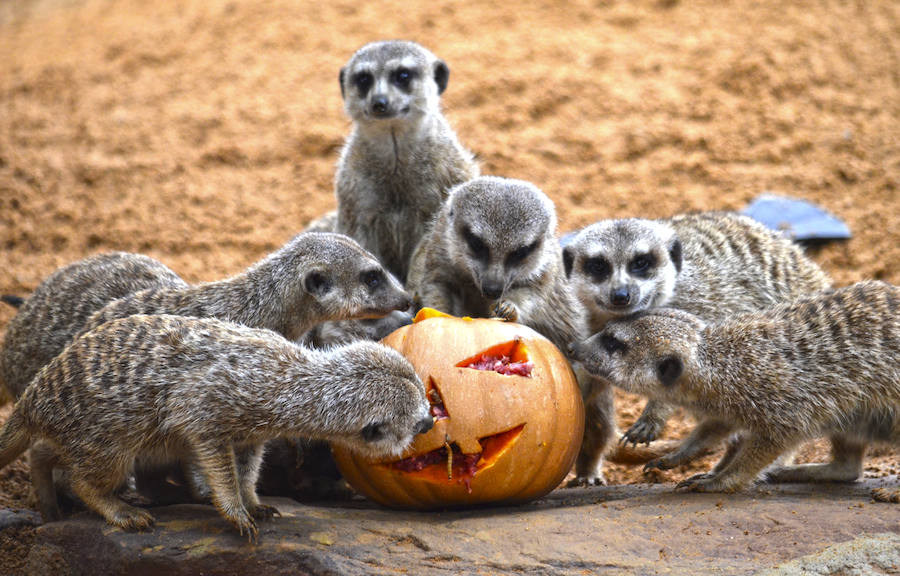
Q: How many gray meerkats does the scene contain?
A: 7